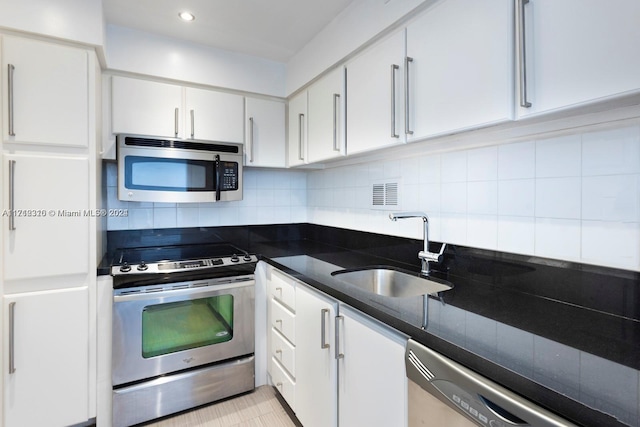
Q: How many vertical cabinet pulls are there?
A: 13